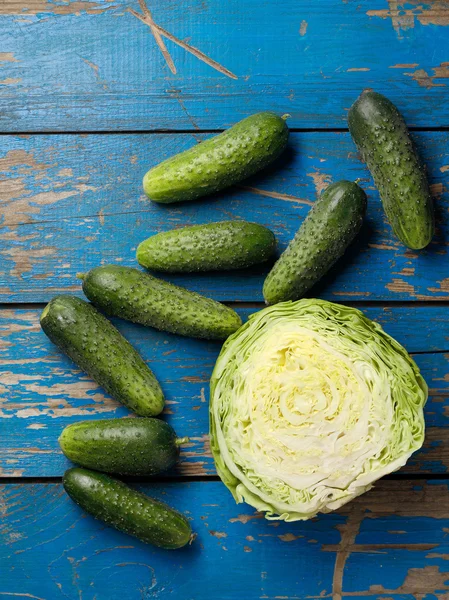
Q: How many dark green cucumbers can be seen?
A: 8